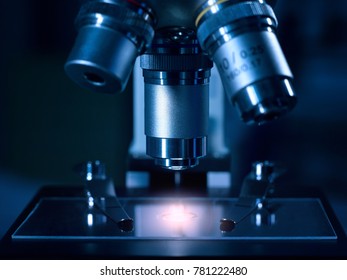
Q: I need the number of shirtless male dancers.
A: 0